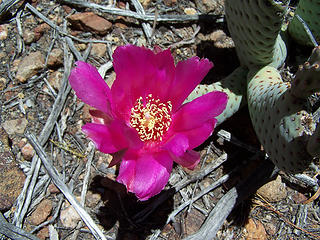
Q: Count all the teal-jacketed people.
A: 0